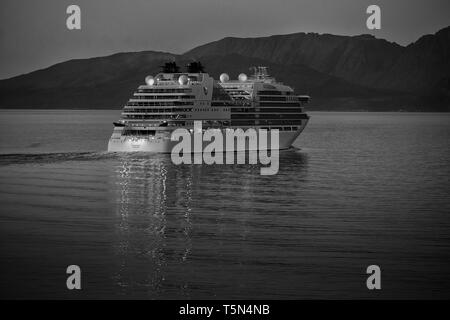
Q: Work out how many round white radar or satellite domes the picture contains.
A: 4